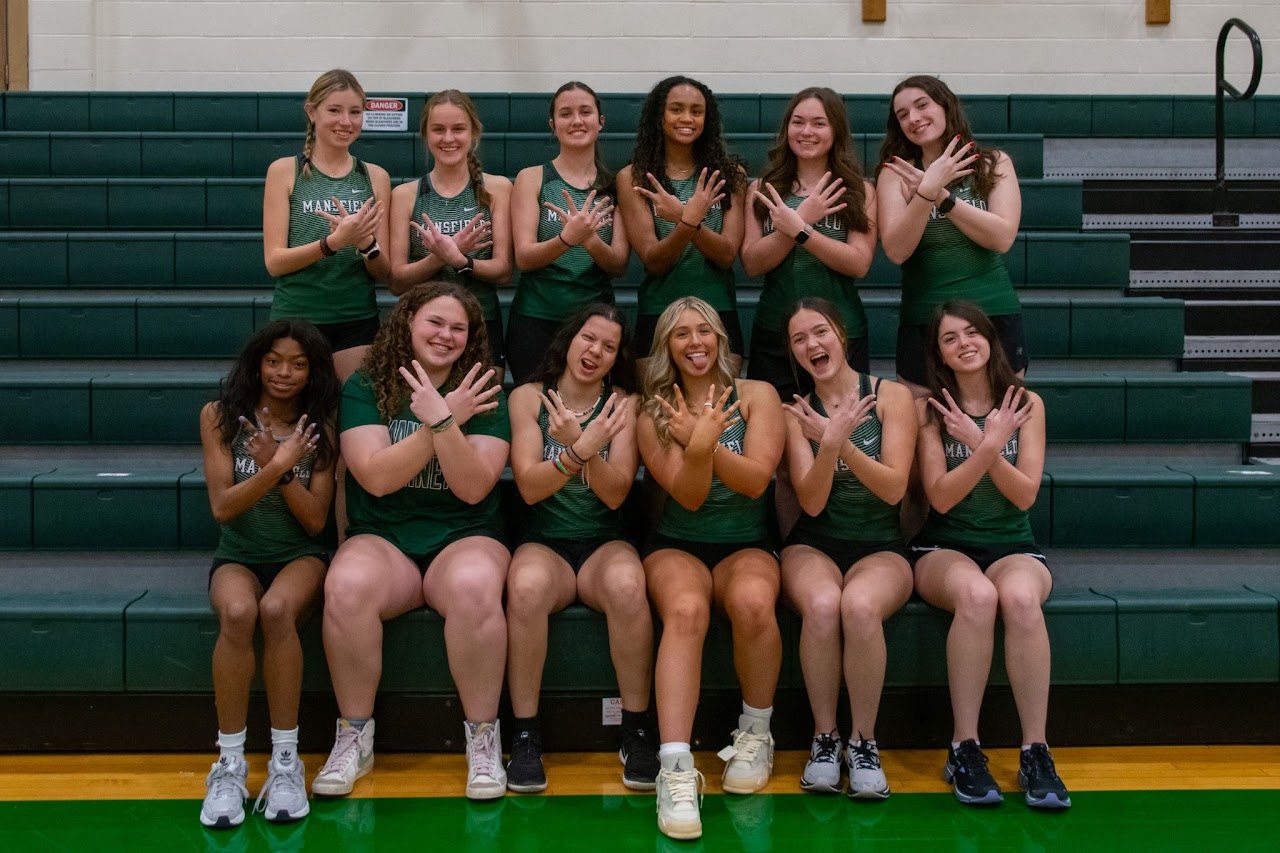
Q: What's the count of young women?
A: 12